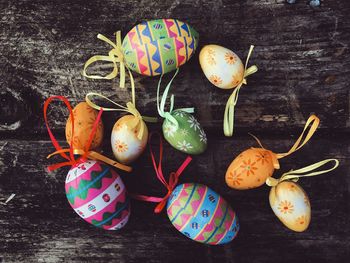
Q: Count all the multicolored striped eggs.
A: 3